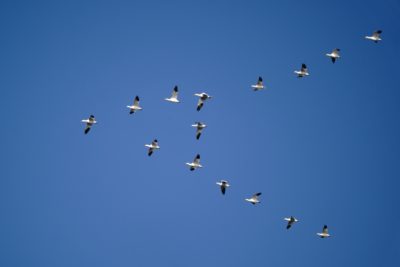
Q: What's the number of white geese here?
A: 15